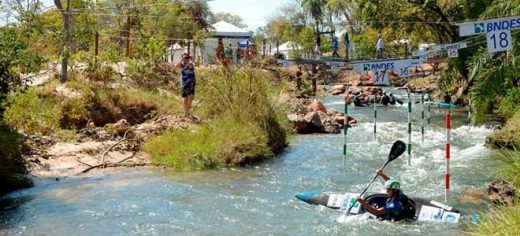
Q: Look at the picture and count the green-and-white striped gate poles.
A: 6